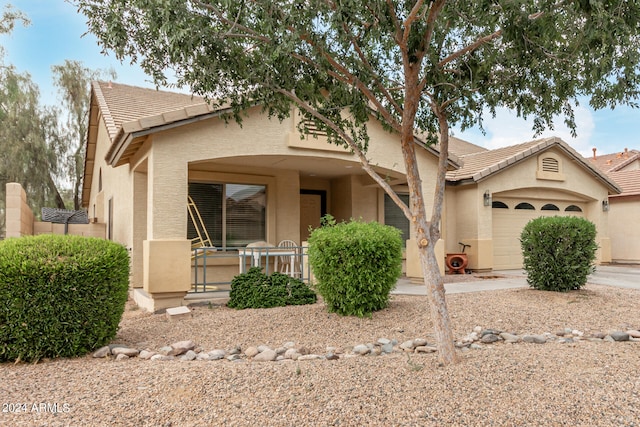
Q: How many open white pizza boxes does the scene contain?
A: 0